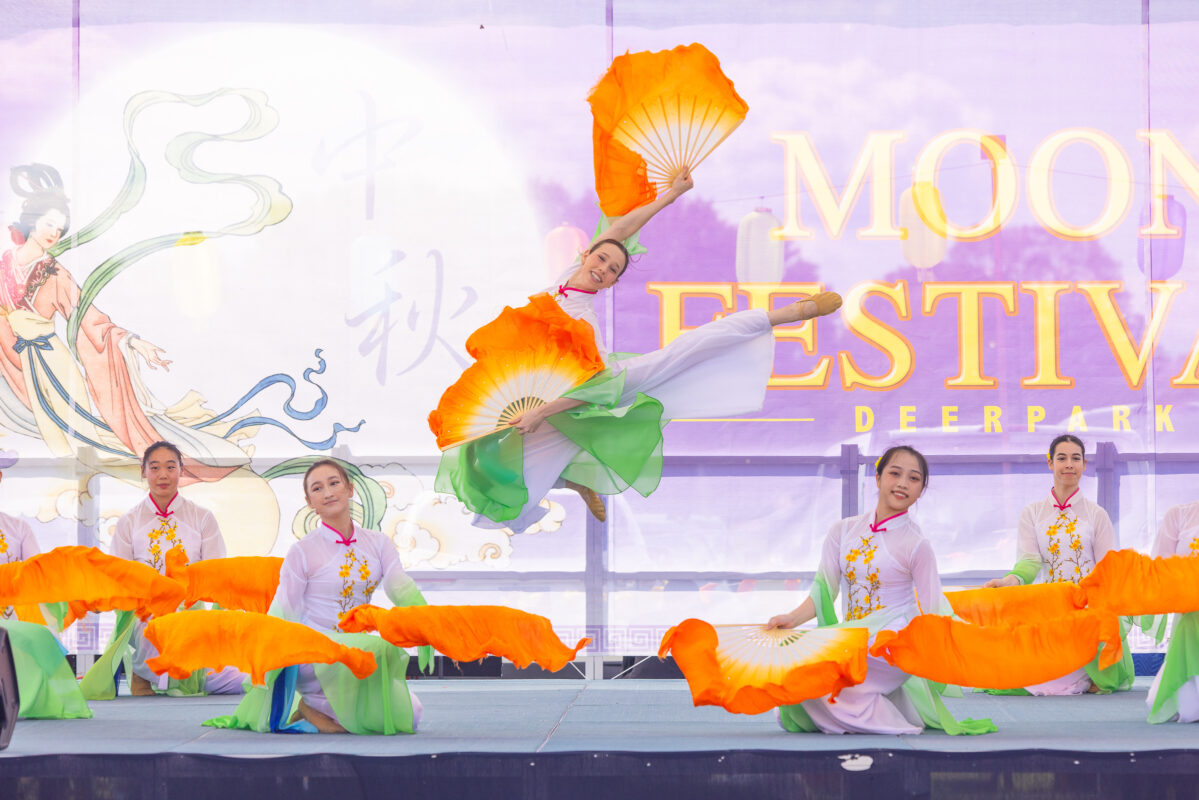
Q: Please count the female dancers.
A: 7